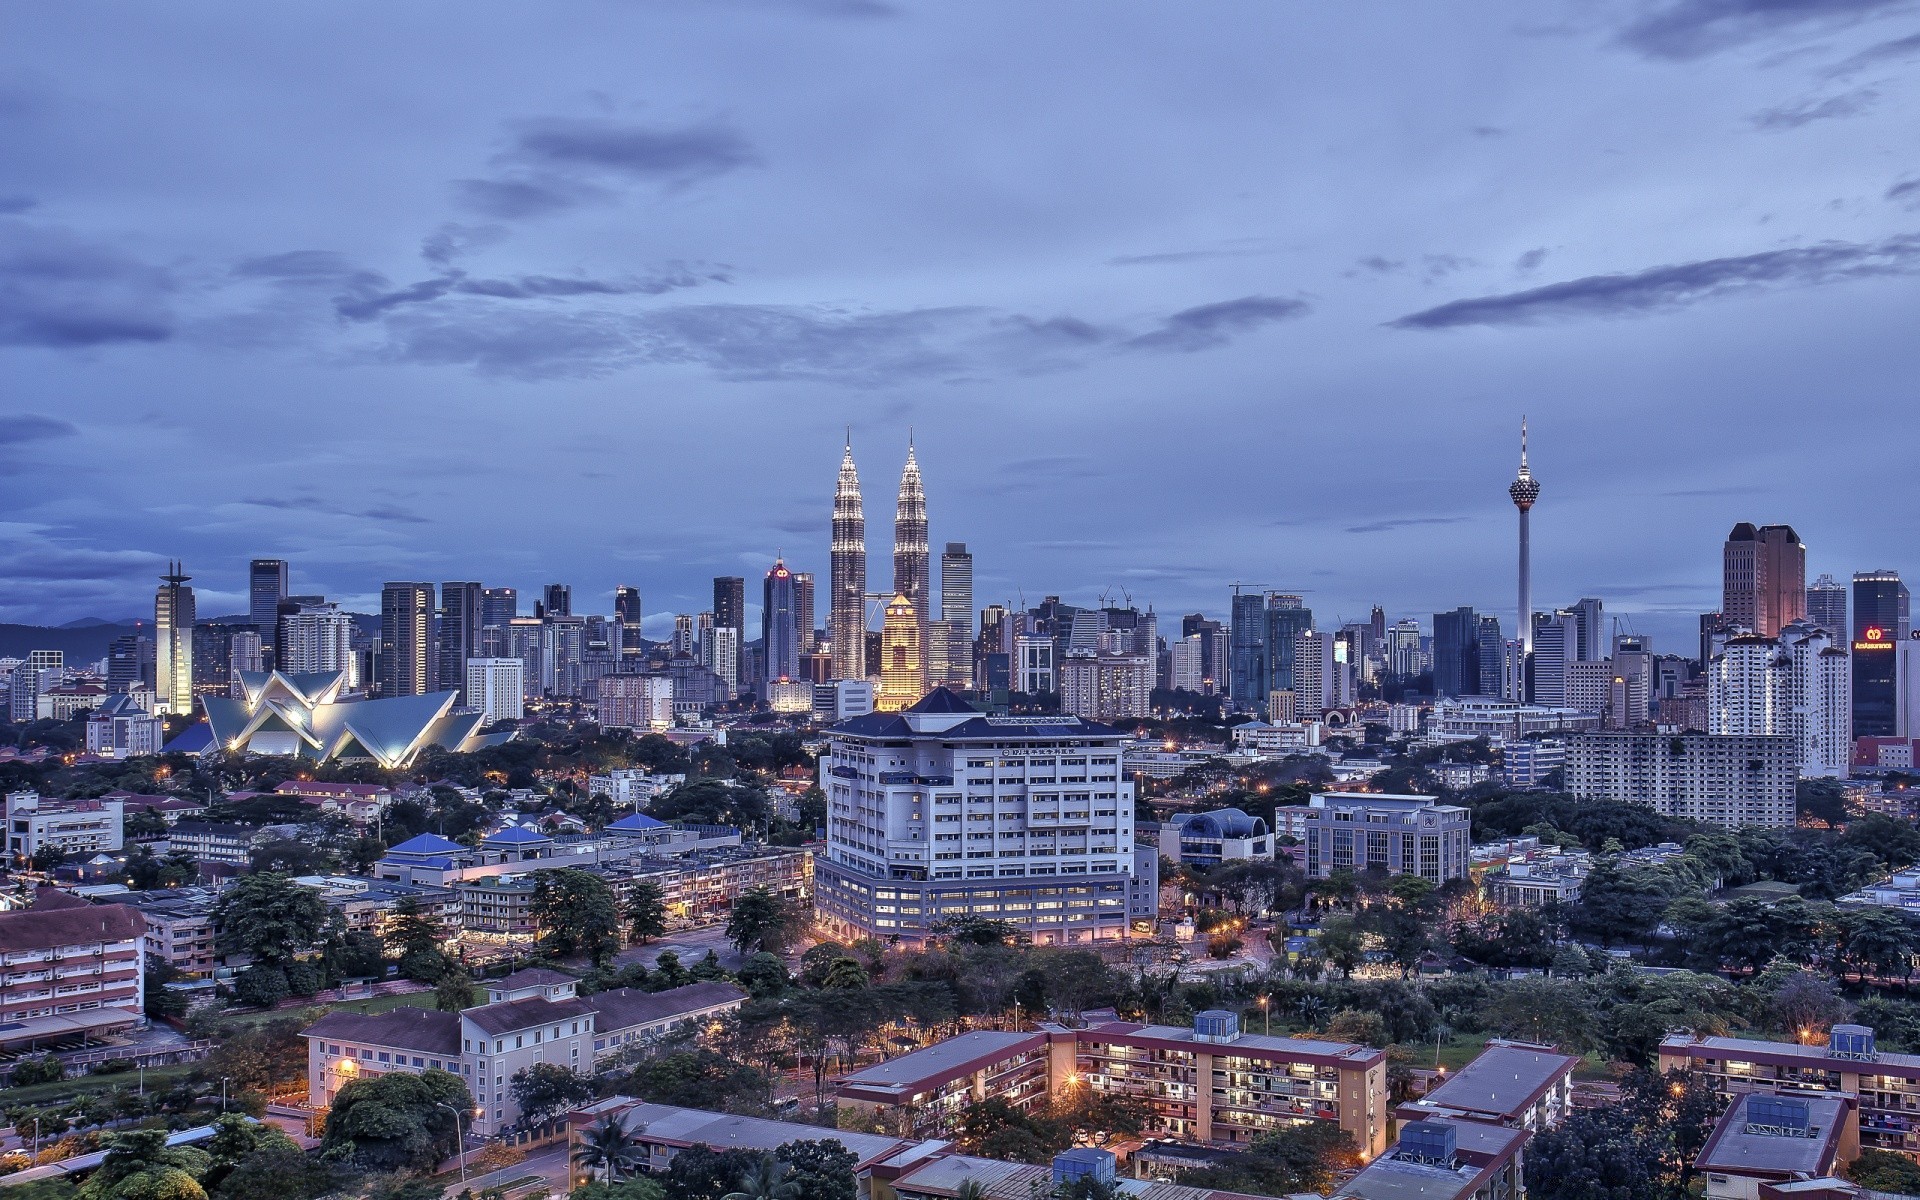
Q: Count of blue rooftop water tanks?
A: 5